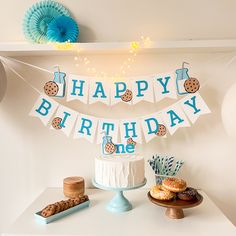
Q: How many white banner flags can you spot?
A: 13